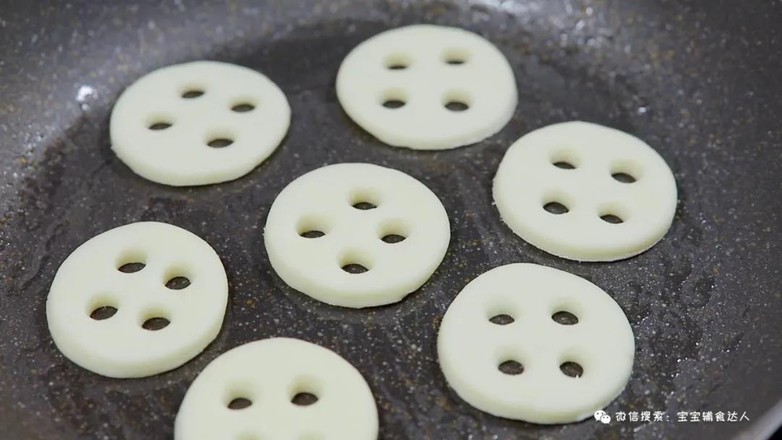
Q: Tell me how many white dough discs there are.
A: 7